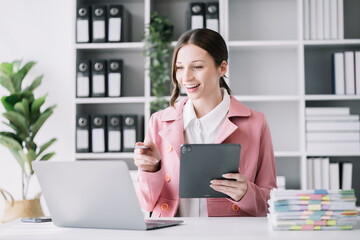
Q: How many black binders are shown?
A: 12